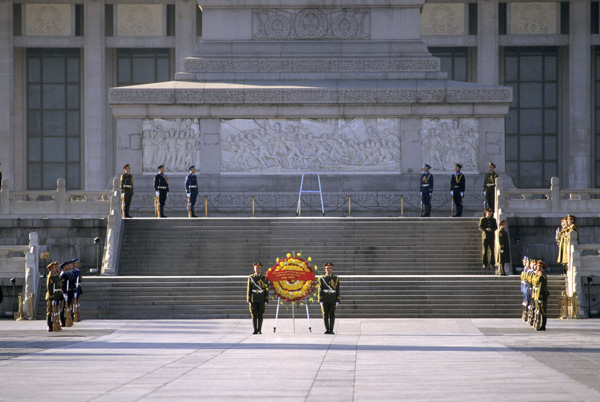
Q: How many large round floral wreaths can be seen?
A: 1